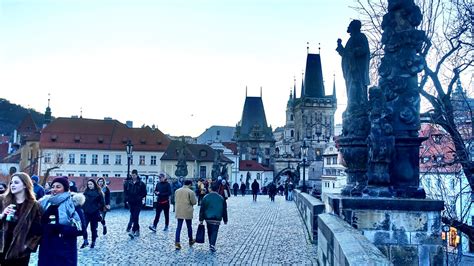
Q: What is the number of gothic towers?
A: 2